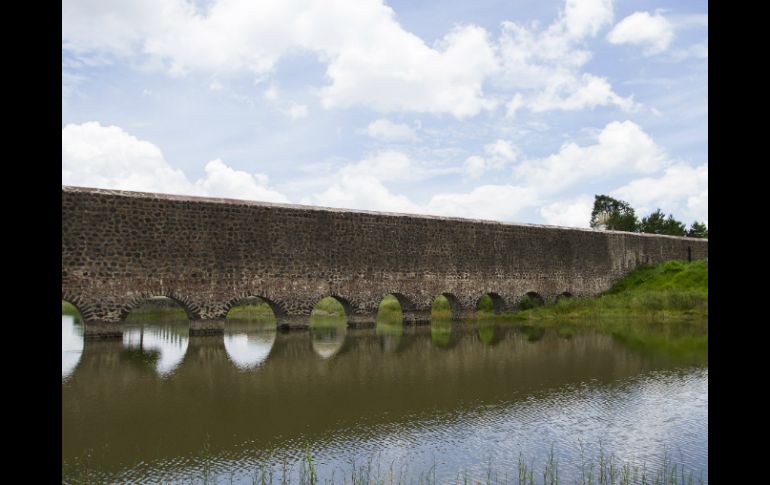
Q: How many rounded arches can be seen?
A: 9